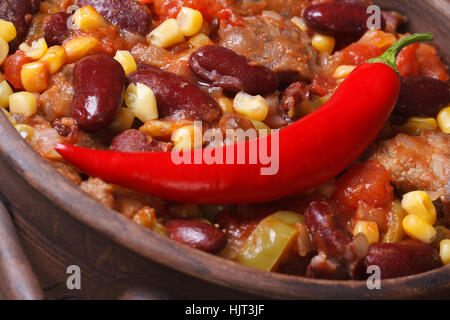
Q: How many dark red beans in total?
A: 12